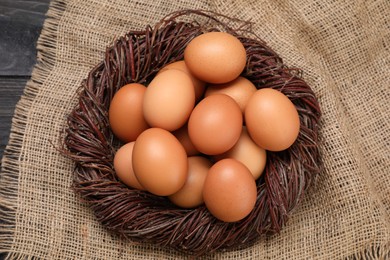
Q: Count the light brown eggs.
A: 13